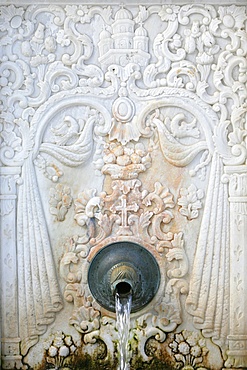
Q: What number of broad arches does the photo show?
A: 2